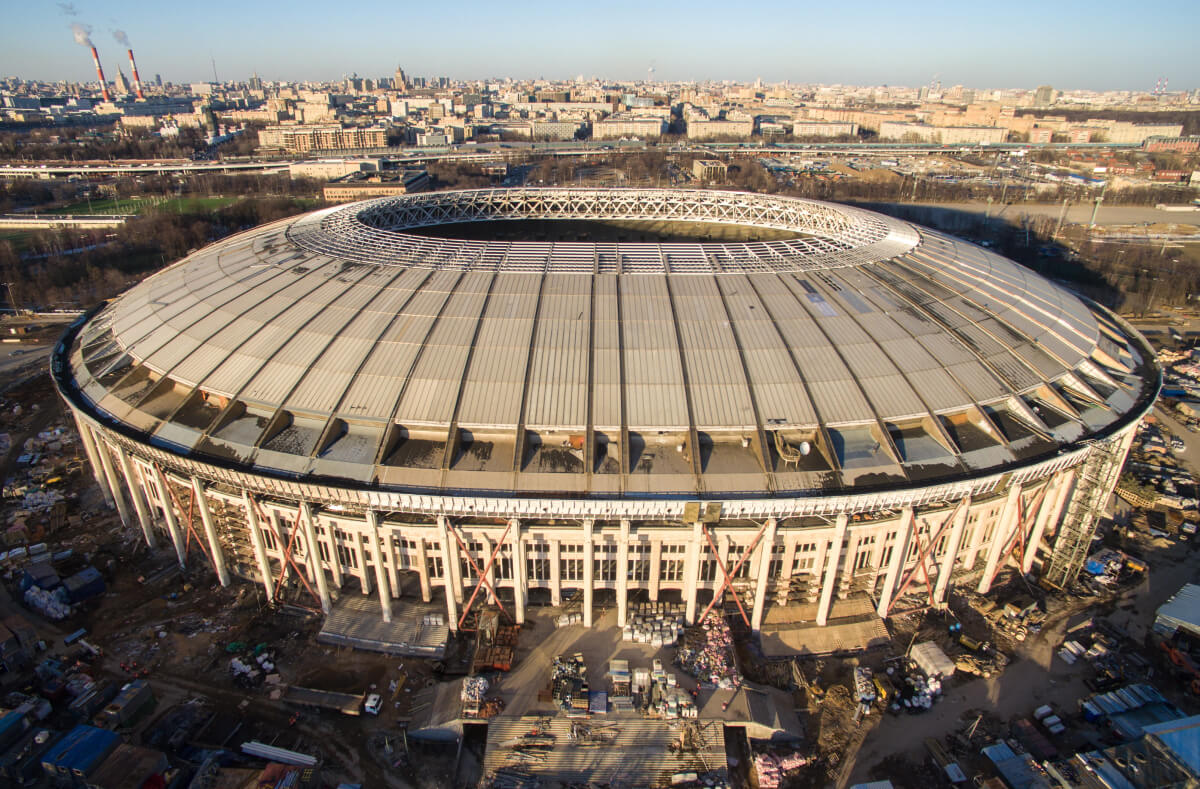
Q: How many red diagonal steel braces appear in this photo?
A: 12